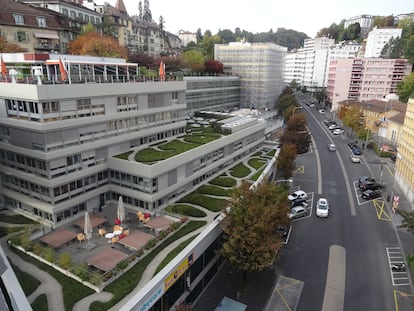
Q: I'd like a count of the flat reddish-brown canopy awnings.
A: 5